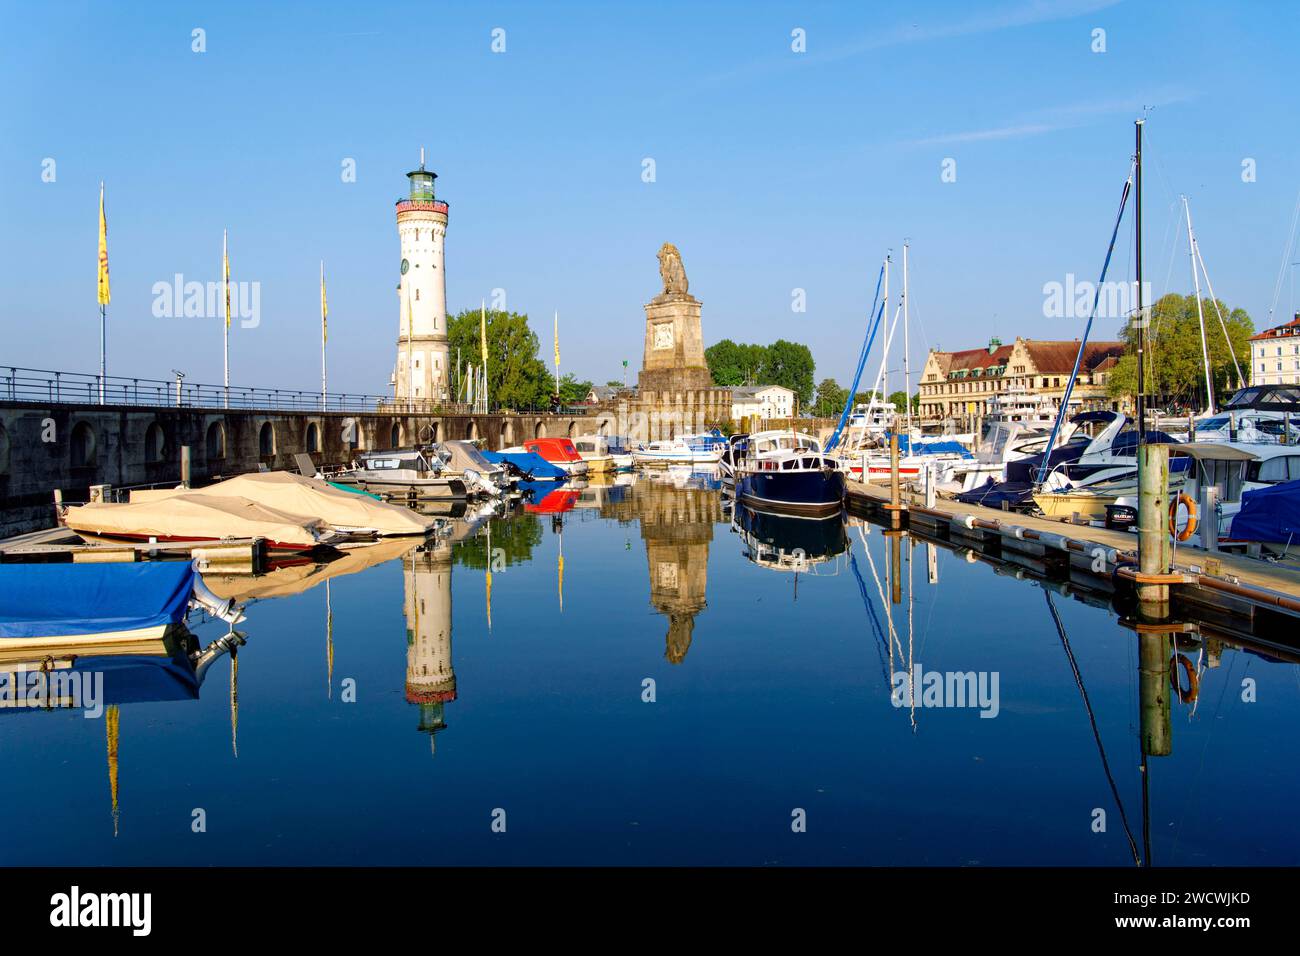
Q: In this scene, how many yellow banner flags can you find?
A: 6